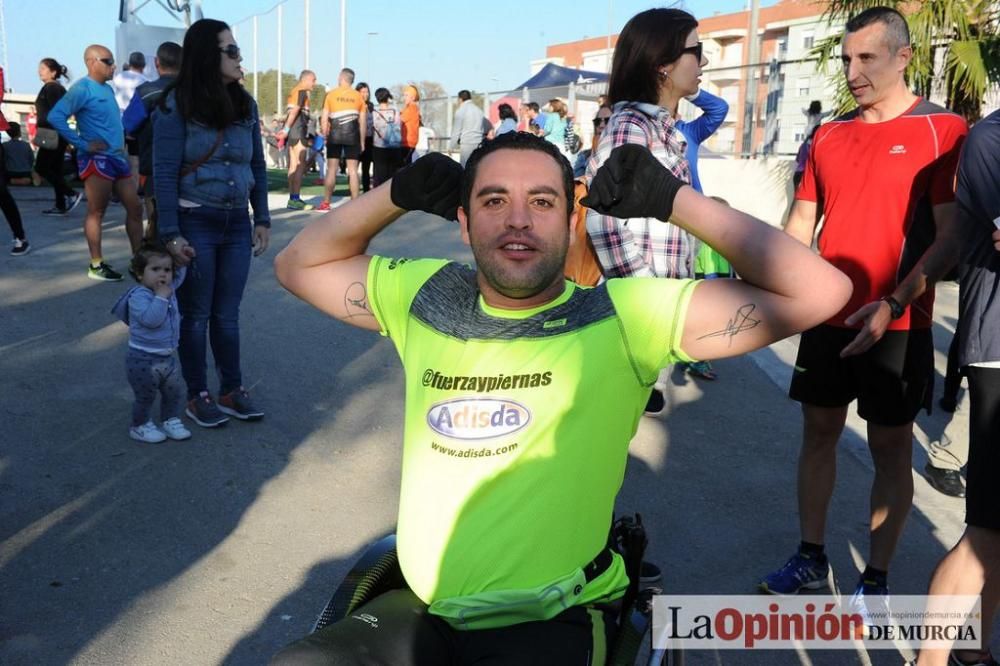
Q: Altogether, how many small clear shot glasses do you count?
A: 0